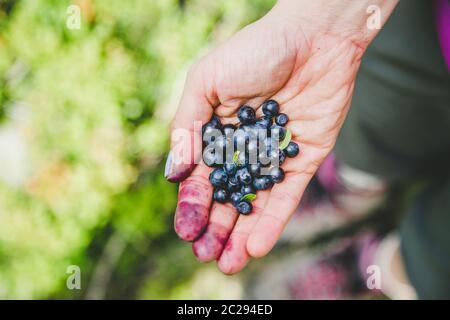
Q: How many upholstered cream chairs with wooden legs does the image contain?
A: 0